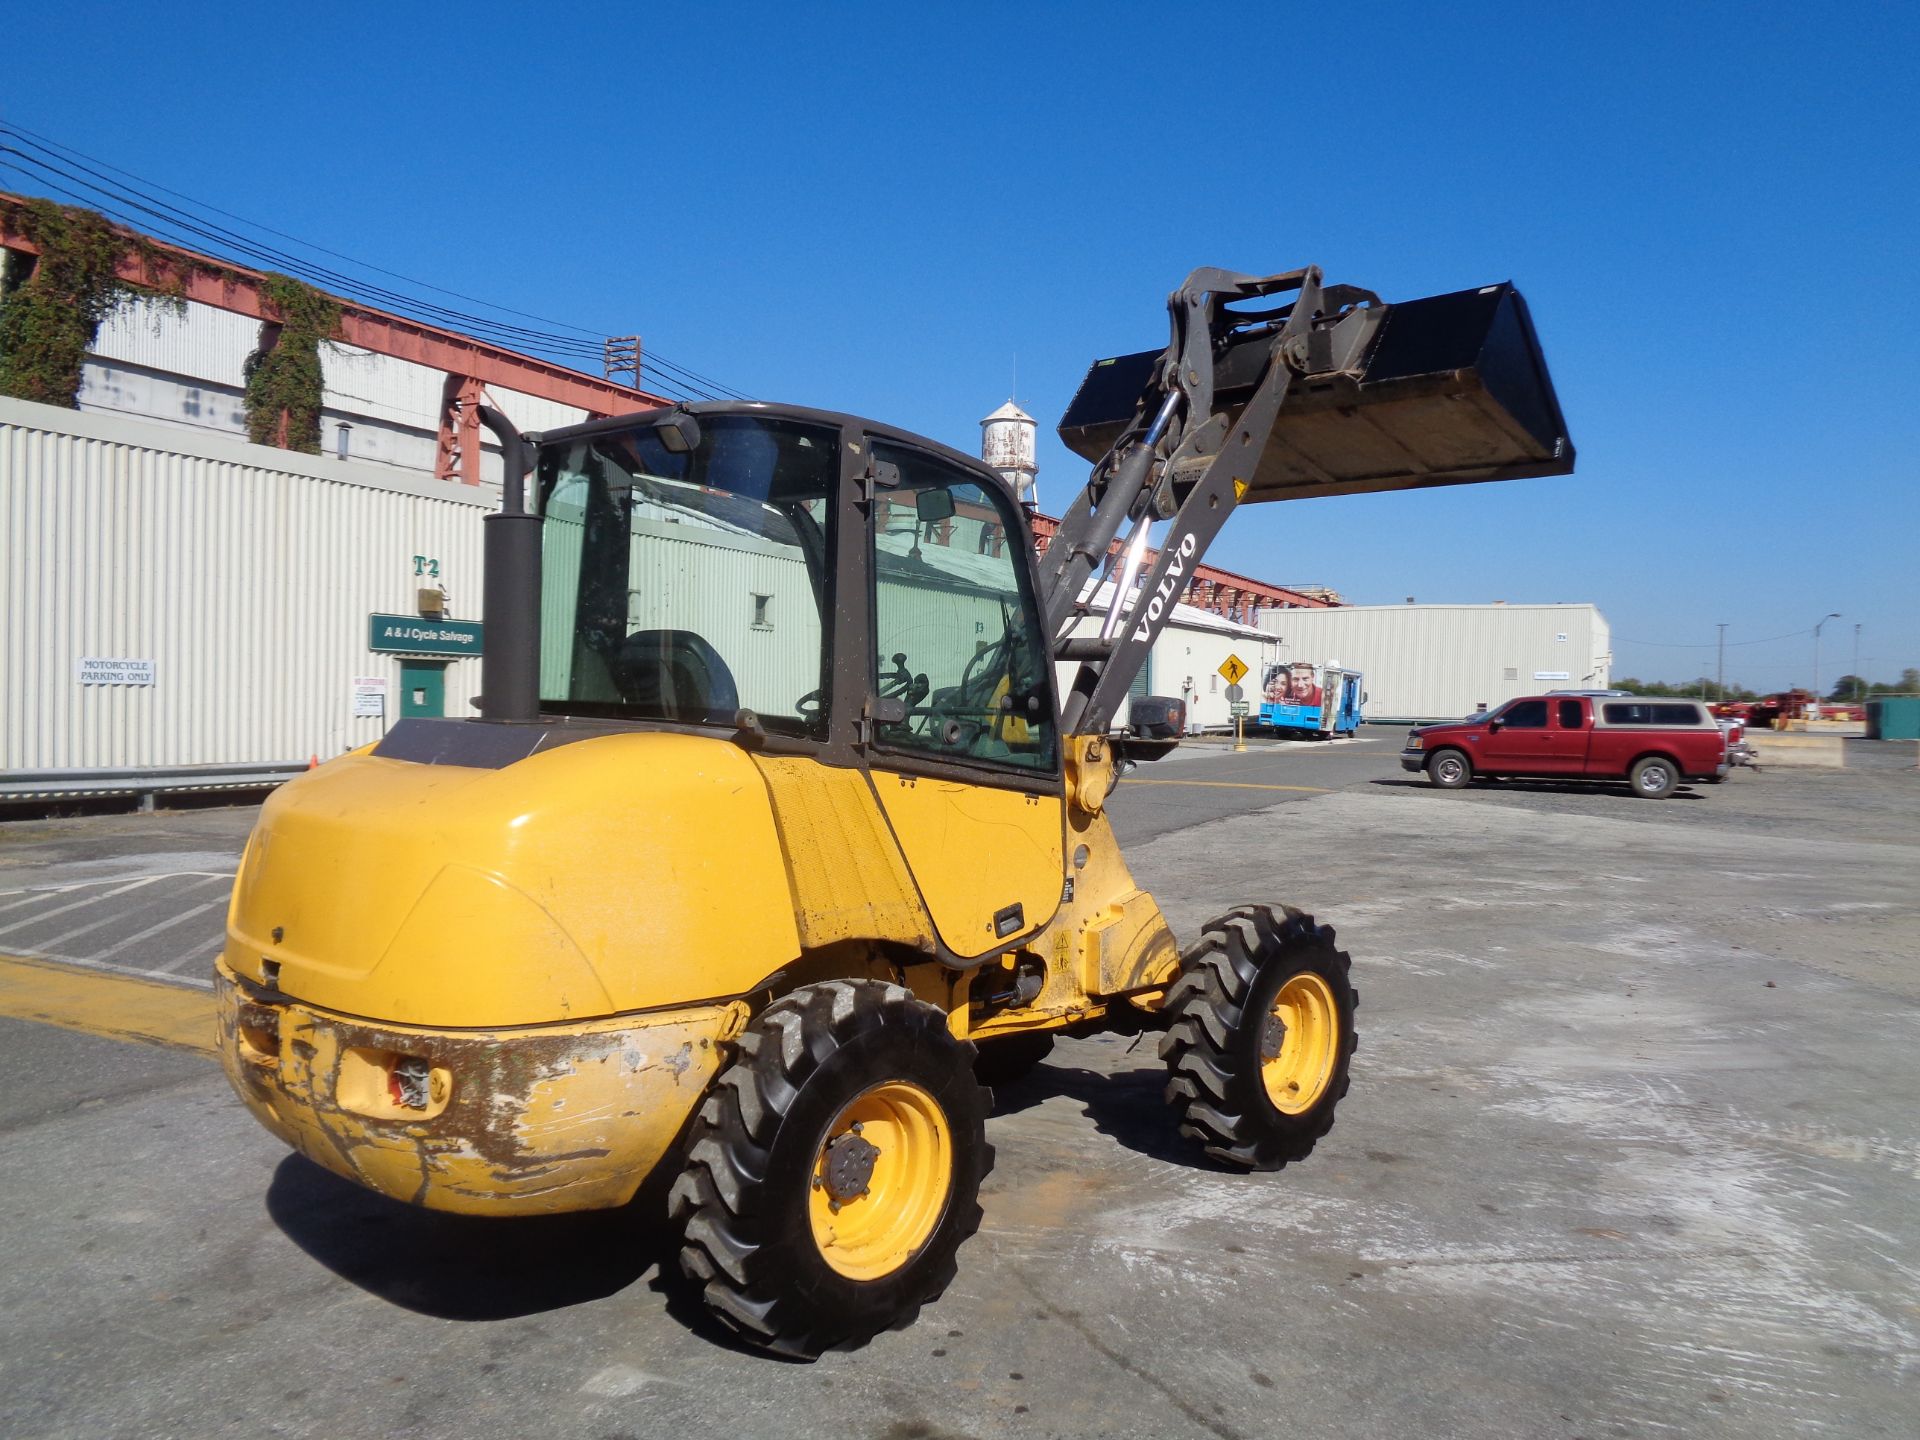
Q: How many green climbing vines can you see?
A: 2